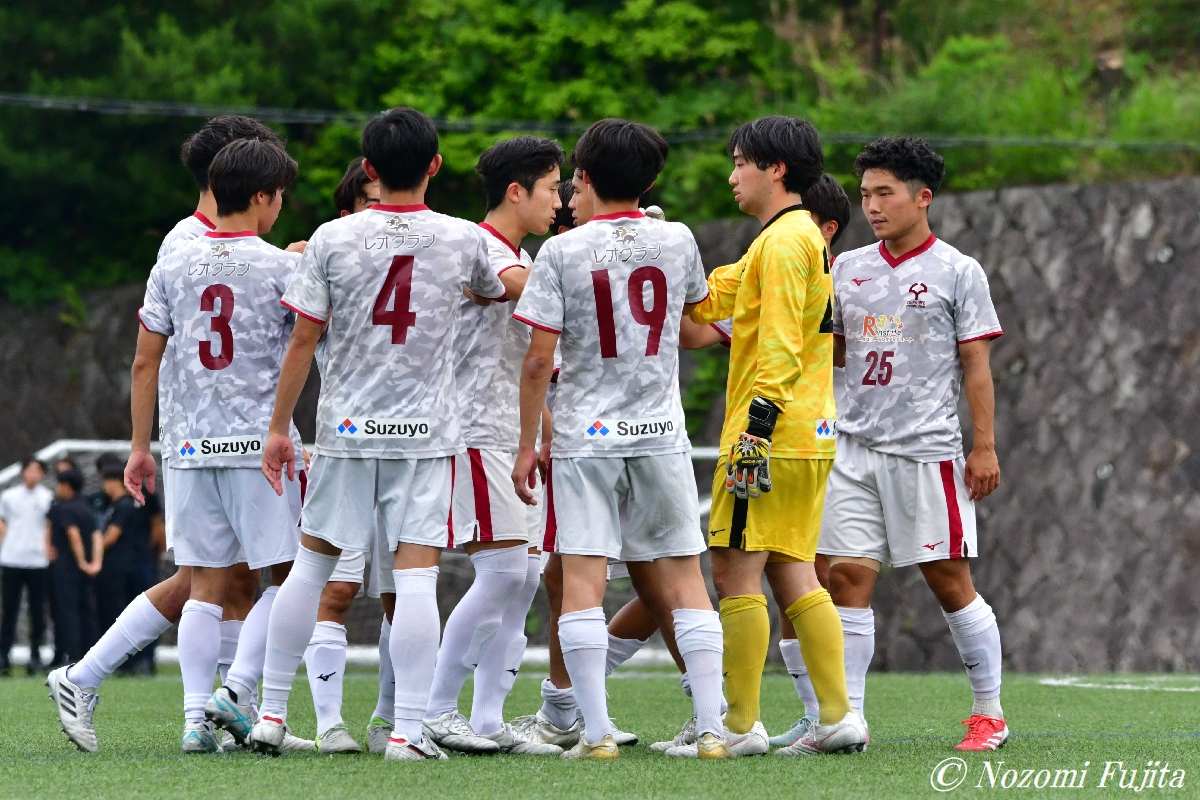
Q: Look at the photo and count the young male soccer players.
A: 11